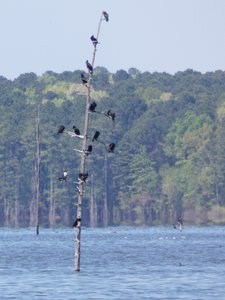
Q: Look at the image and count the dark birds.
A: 14